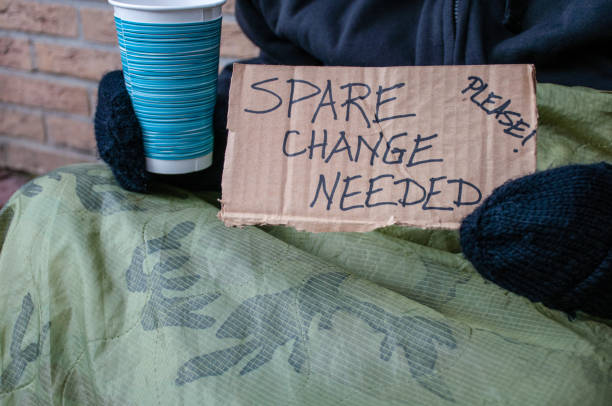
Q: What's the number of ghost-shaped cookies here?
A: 0